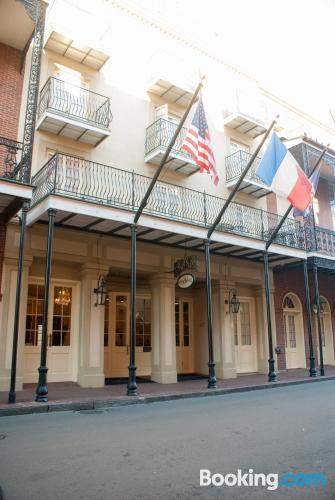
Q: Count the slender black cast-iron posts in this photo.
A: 7